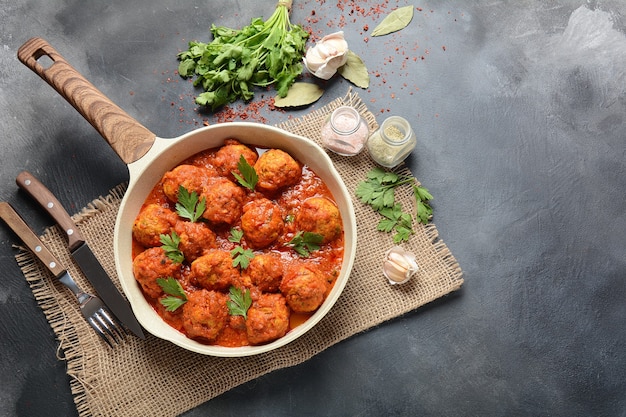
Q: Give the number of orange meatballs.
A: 14